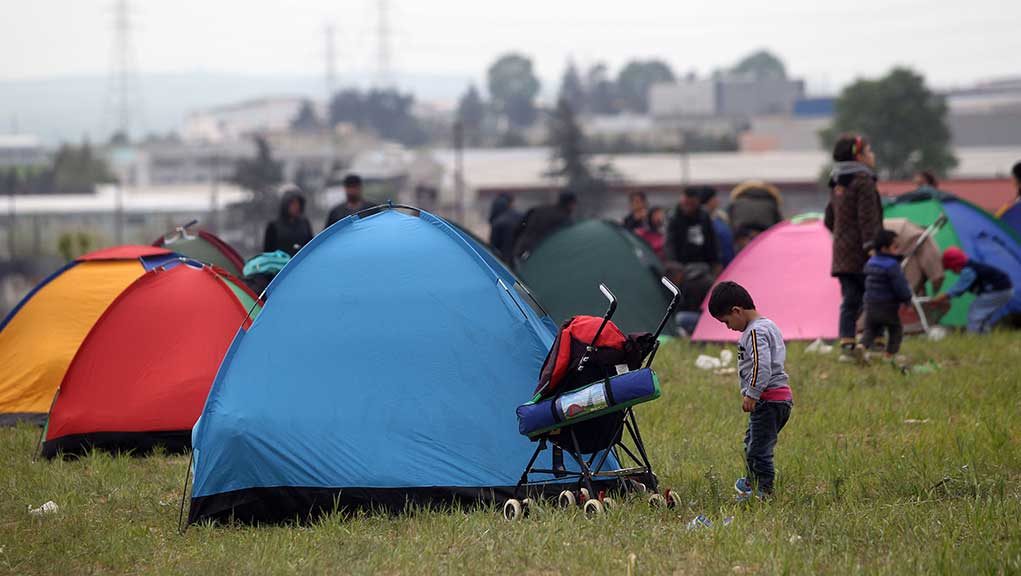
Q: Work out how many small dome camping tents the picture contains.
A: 8